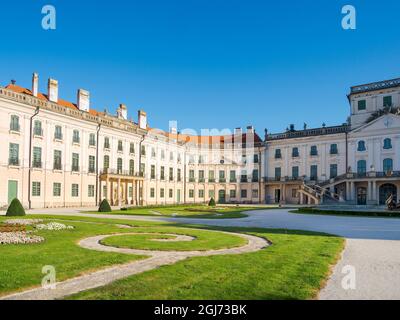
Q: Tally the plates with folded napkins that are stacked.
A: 0